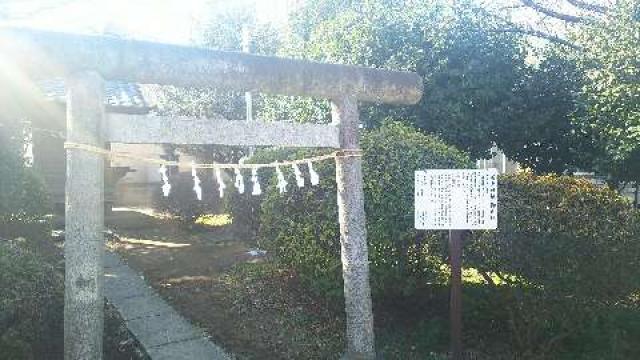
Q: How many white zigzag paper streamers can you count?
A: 8